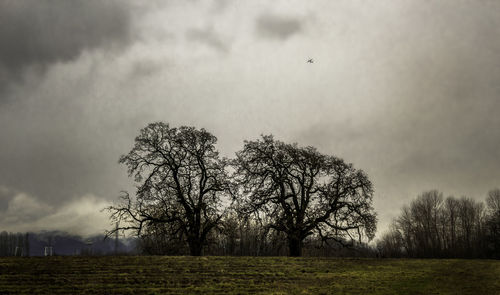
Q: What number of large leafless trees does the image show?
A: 2